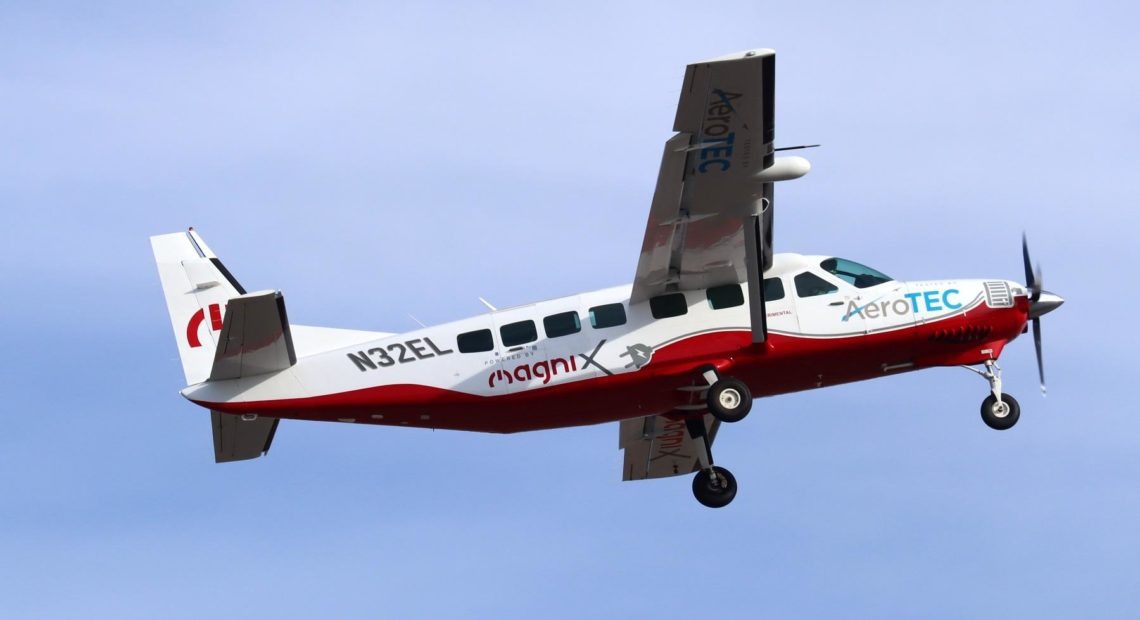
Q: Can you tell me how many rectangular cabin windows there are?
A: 7